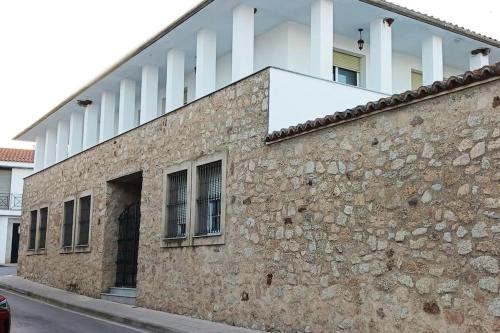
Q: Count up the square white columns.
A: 15